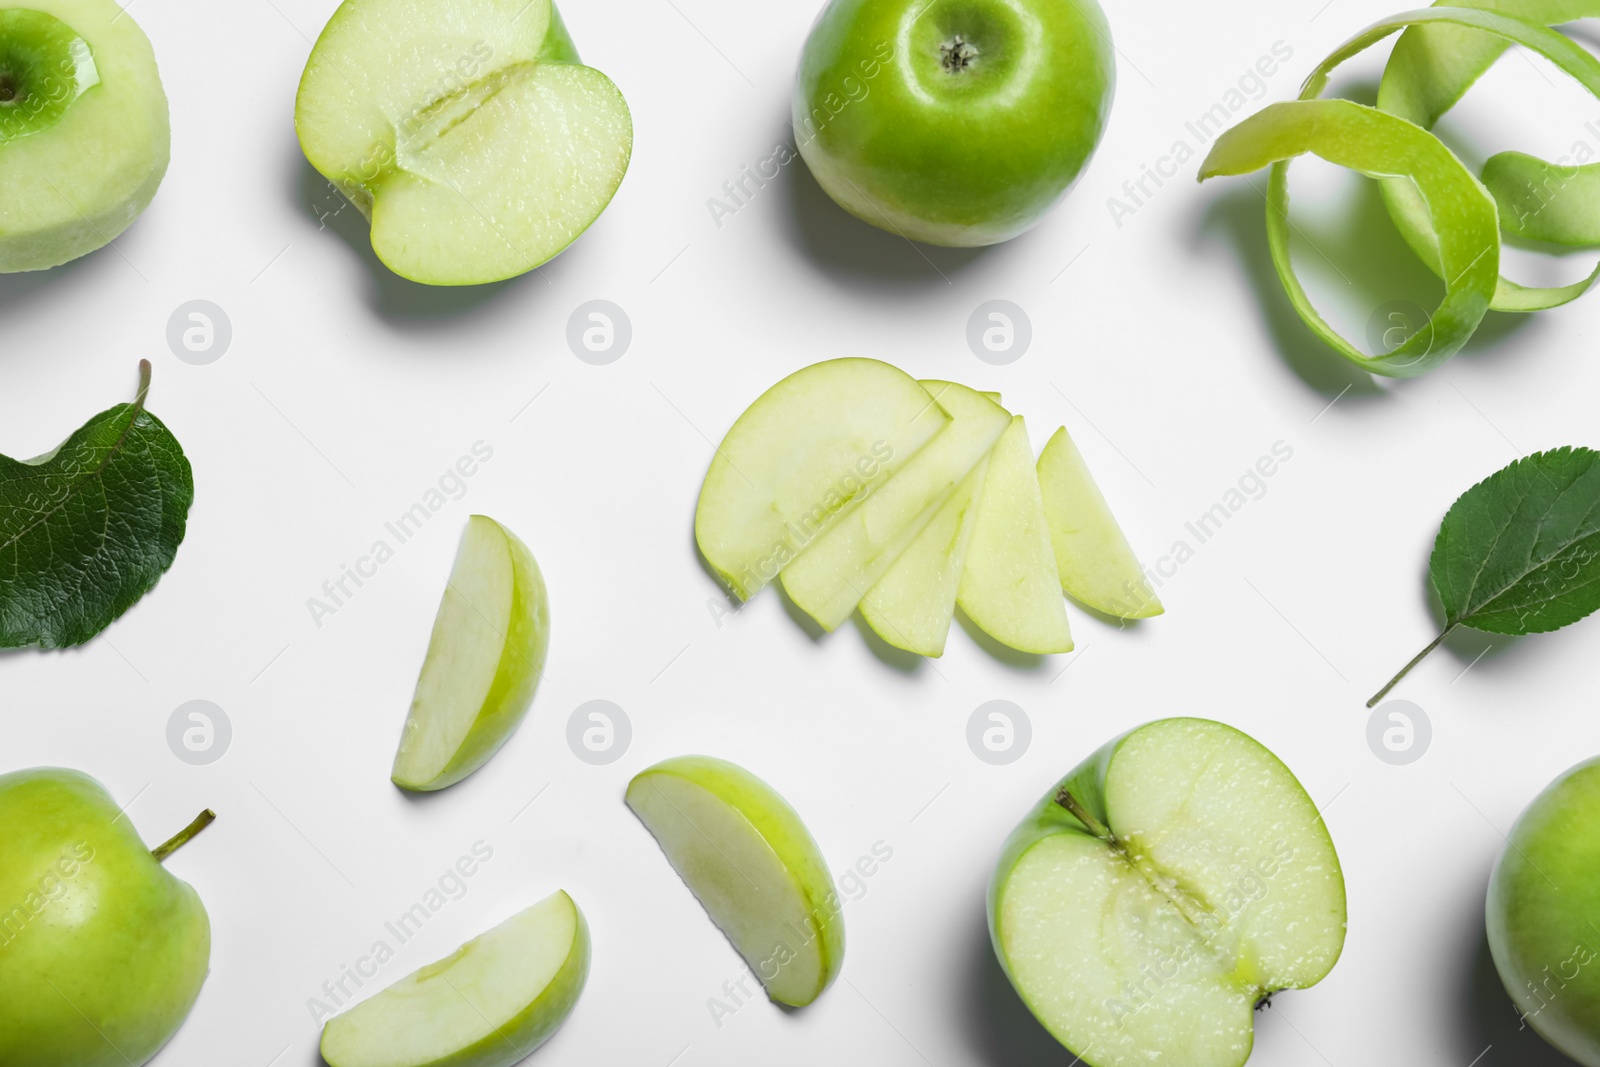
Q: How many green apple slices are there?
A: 8